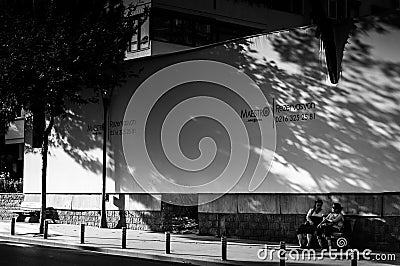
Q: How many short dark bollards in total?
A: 8